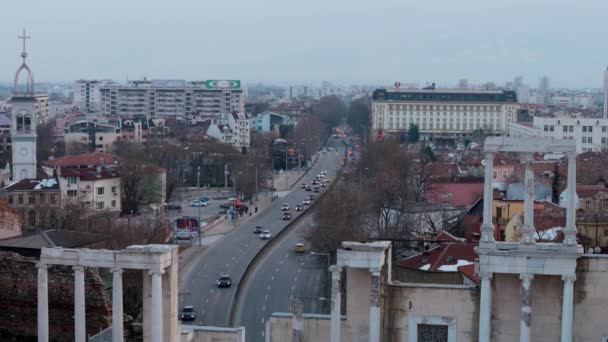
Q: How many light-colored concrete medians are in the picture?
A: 1